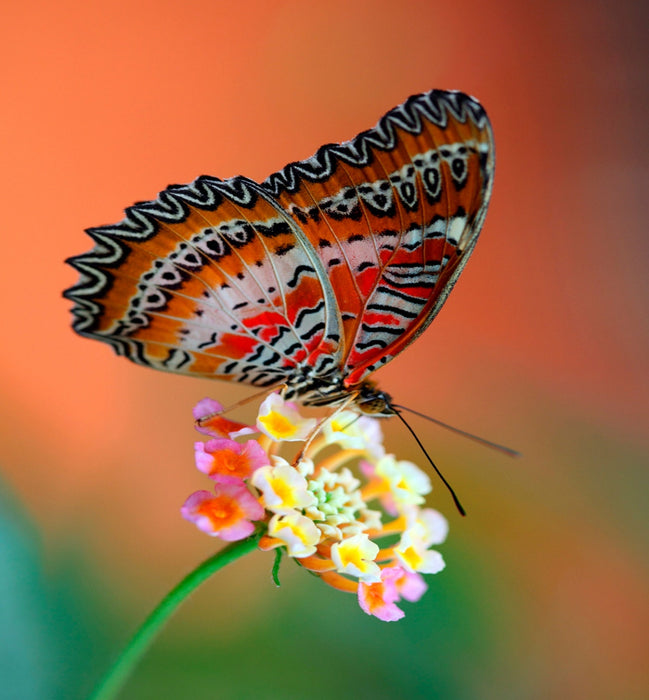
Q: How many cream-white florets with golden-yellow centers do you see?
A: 8